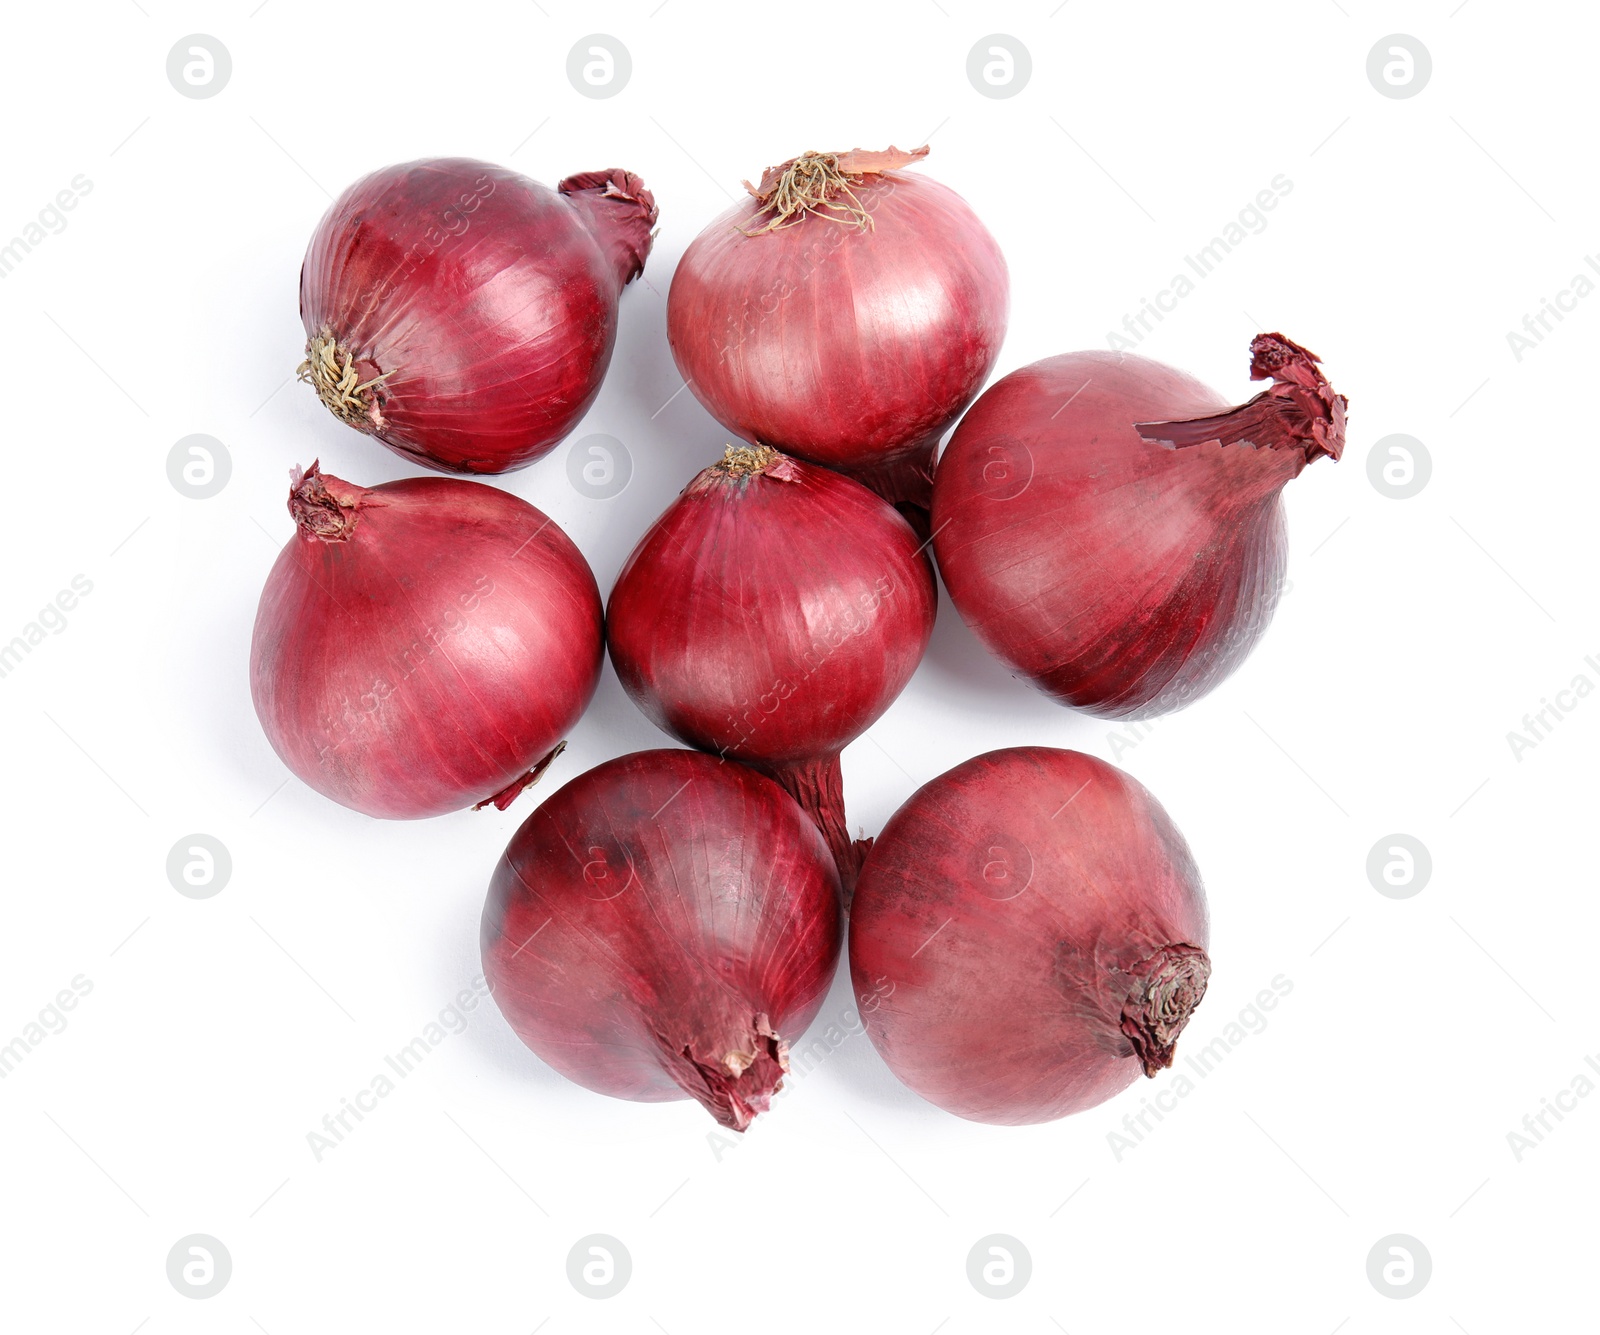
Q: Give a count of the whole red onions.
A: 7